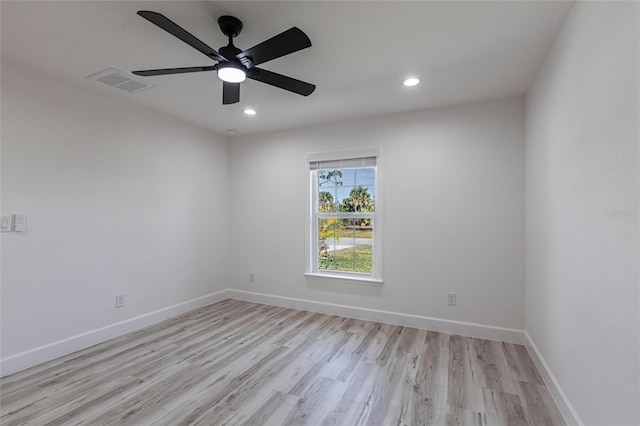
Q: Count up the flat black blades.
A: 5